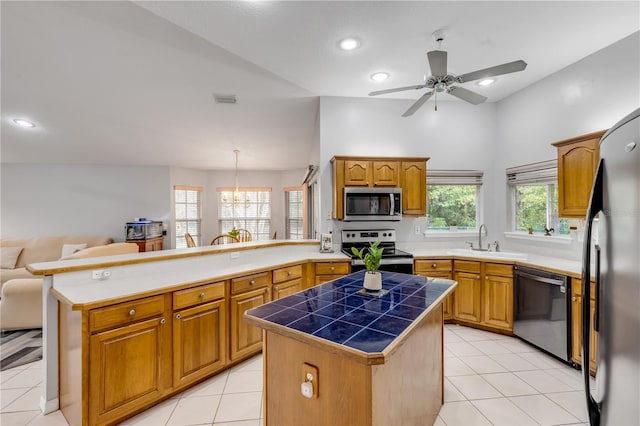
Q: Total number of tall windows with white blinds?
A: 3